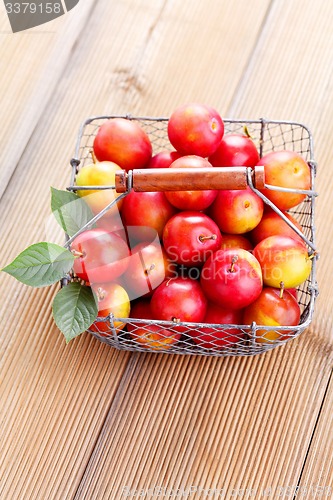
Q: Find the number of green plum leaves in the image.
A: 3